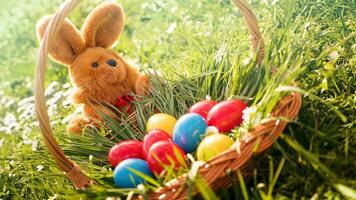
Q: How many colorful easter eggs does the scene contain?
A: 9